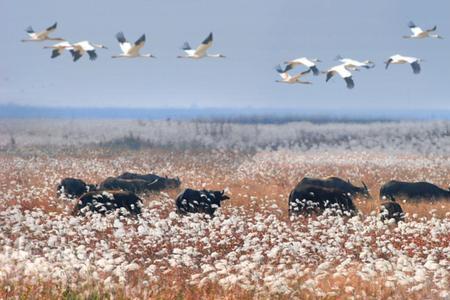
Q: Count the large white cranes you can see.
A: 11